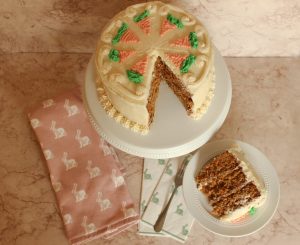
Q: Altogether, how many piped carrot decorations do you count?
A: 8